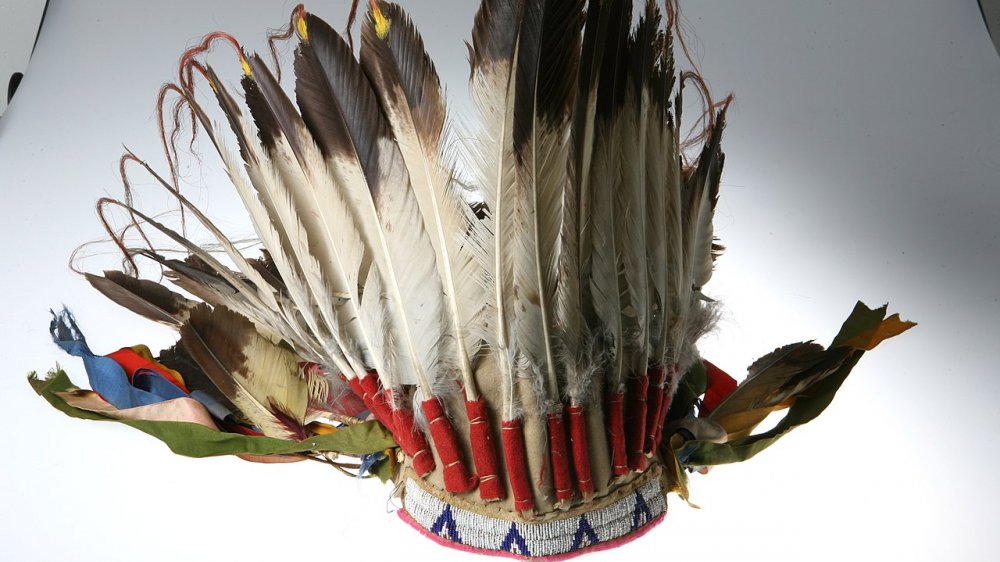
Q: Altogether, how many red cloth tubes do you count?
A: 12